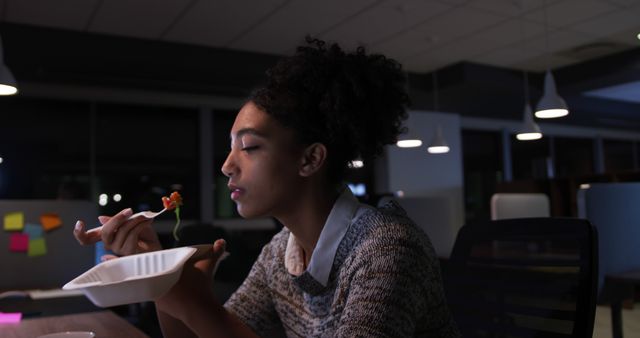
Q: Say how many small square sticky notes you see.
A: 5